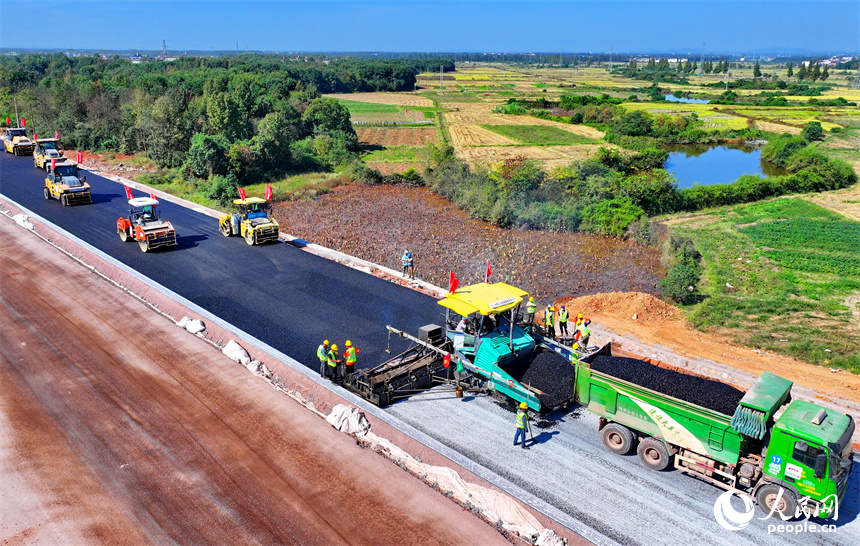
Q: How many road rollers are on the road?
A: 5